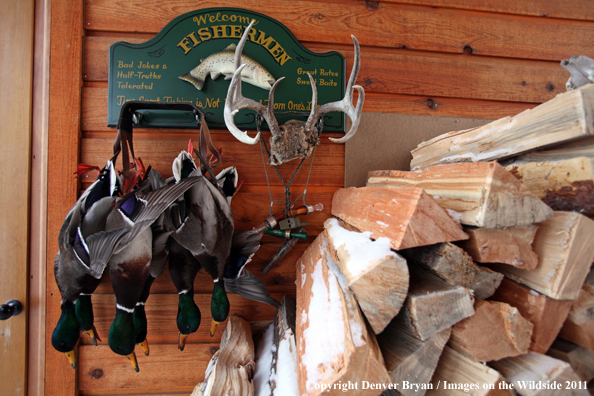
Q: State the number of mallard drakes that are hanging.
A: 6